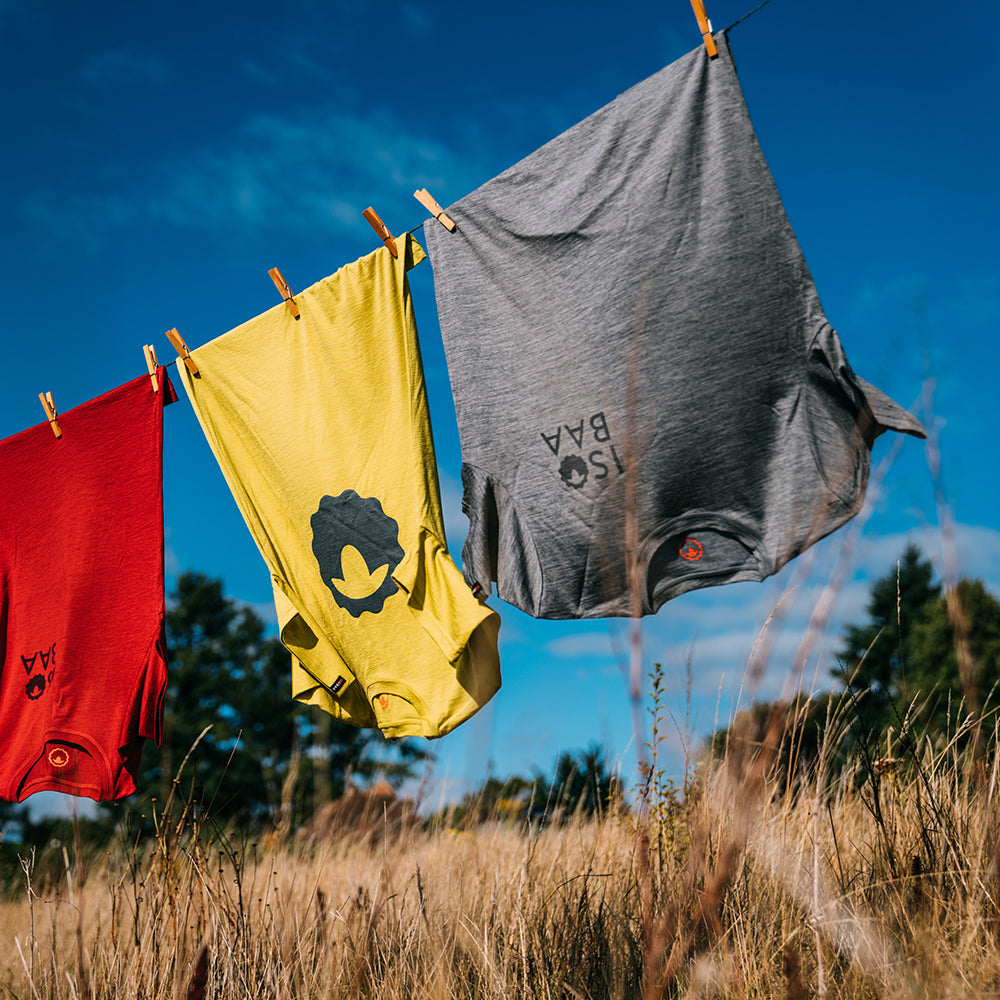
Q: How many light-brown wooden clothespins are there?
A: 7